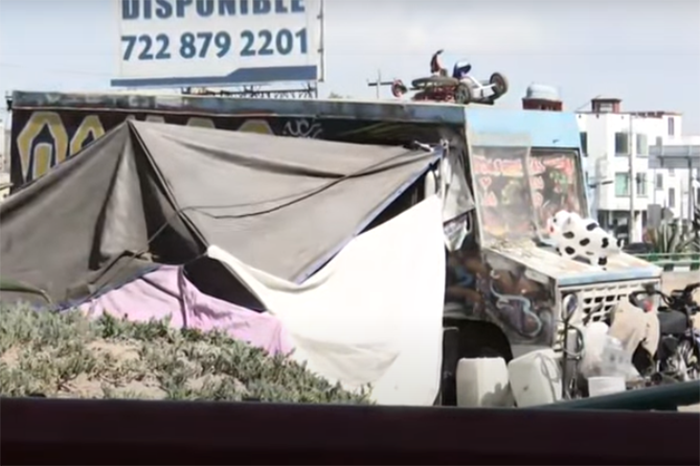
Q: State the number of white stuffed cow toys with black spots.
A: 1